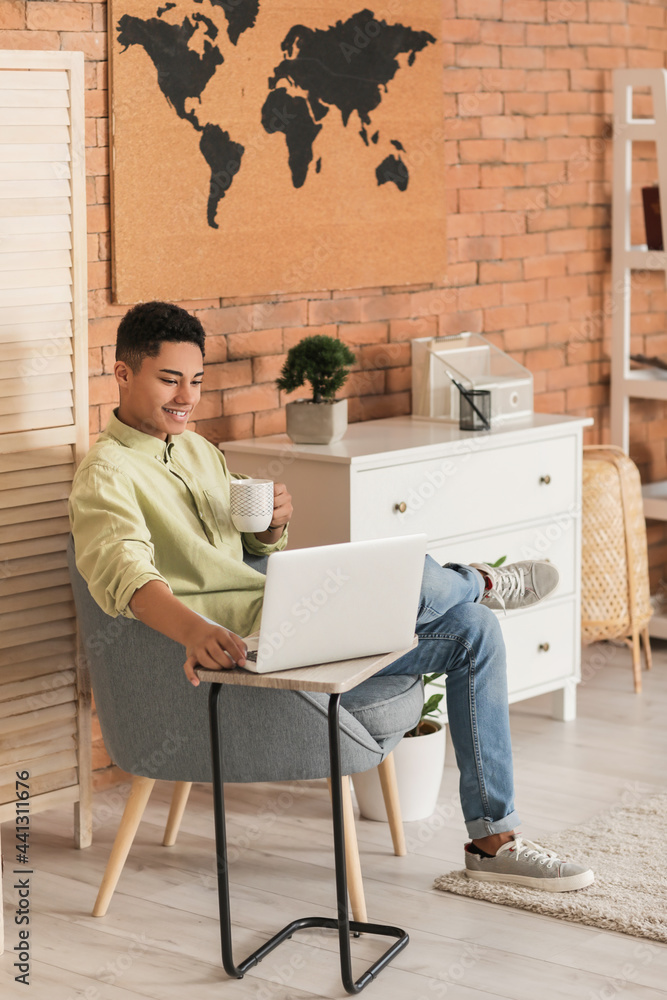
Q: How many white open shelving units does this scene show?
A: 1